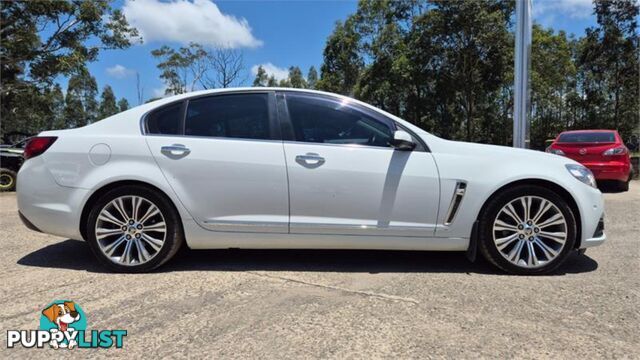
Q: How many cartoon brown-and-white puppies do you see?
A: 1